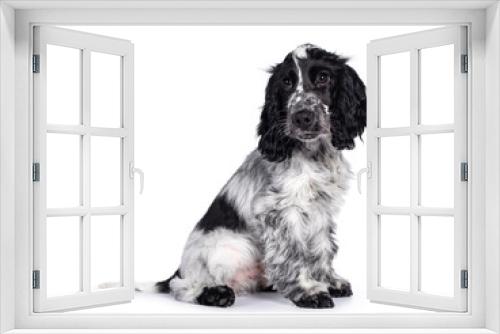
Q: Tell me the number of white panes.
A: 12